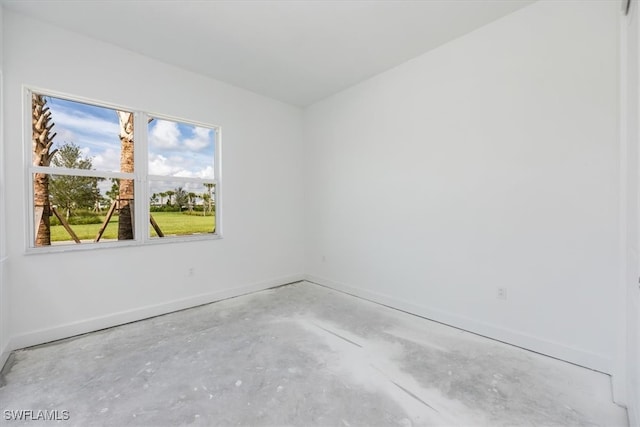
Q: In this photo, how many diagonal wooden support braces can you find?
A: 3